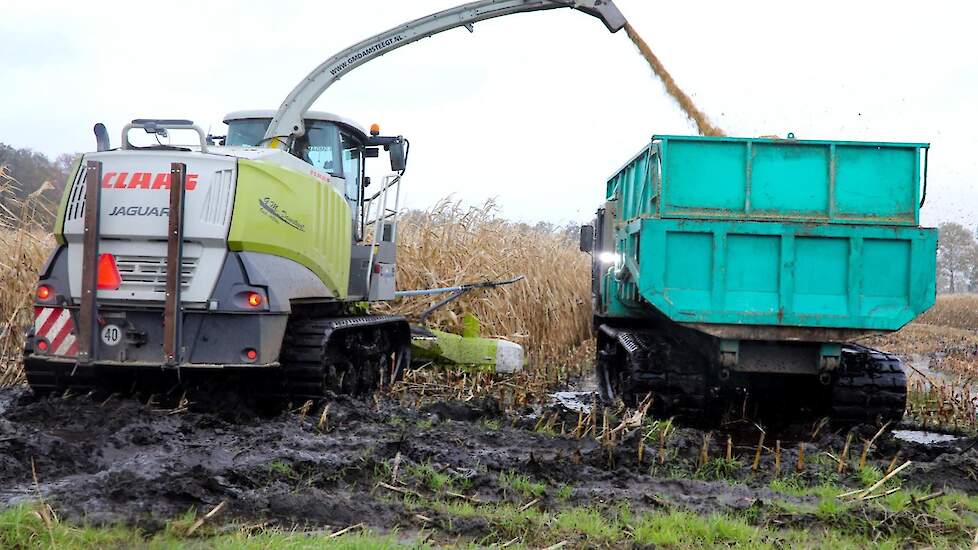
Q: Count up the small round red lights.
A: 4